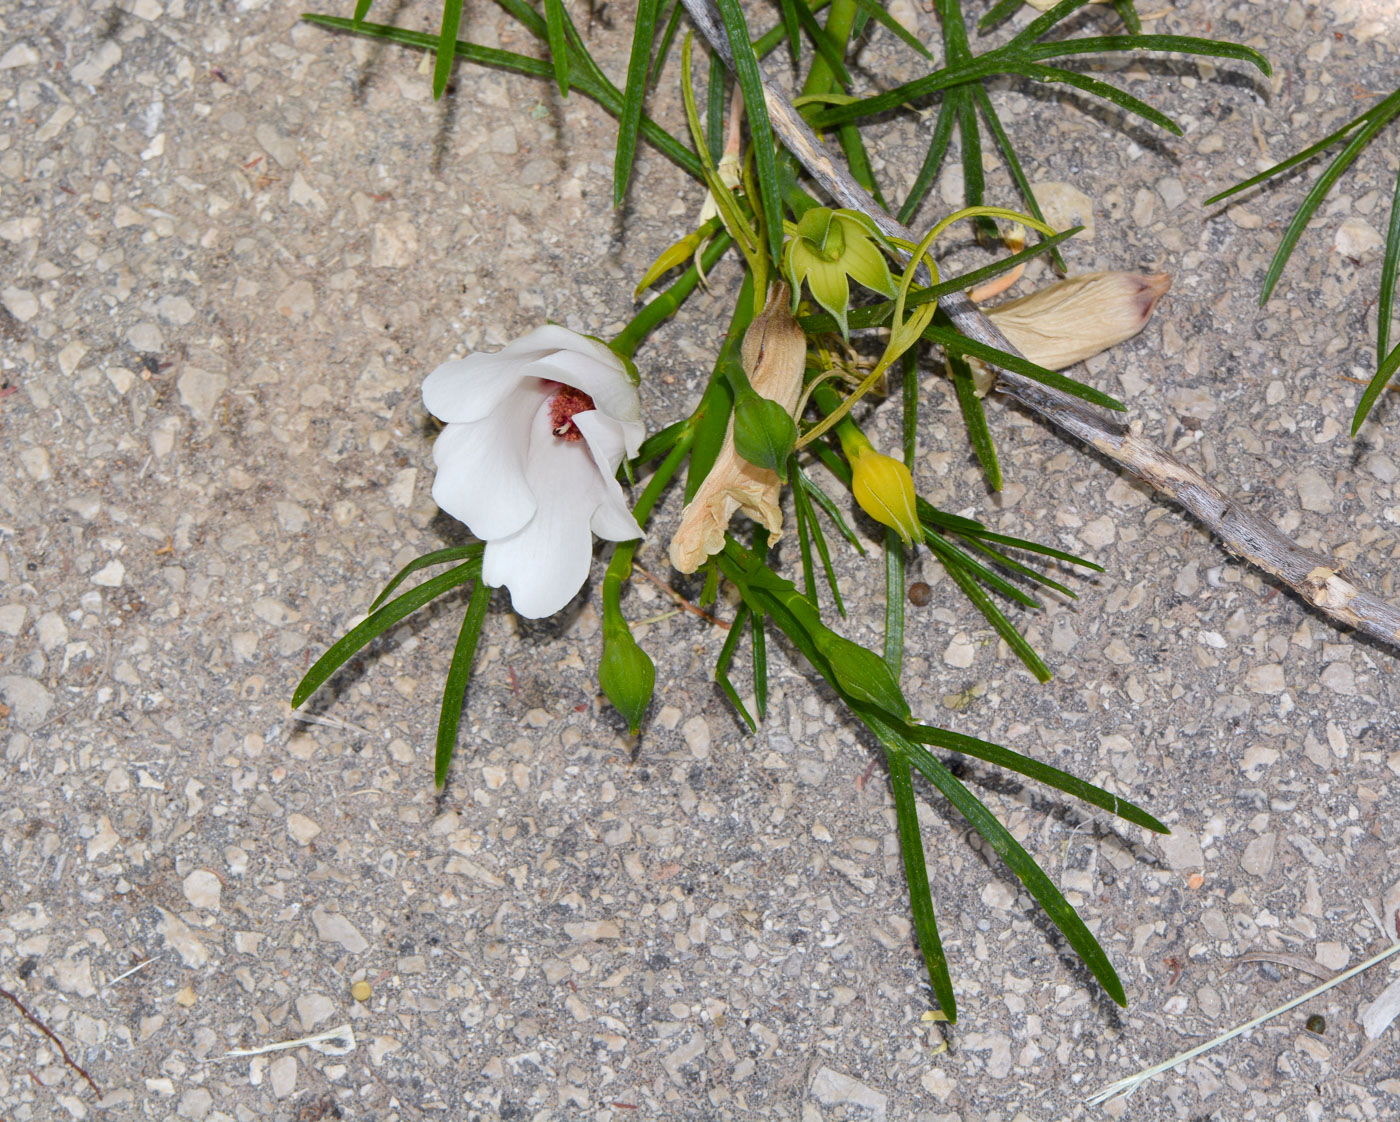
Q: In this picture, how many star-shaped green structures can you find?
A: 1